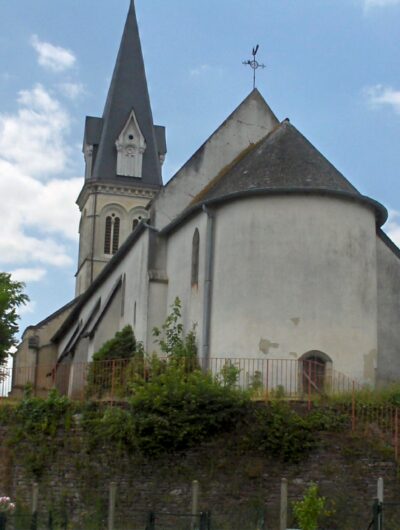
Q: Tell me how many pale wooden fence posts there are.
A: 5